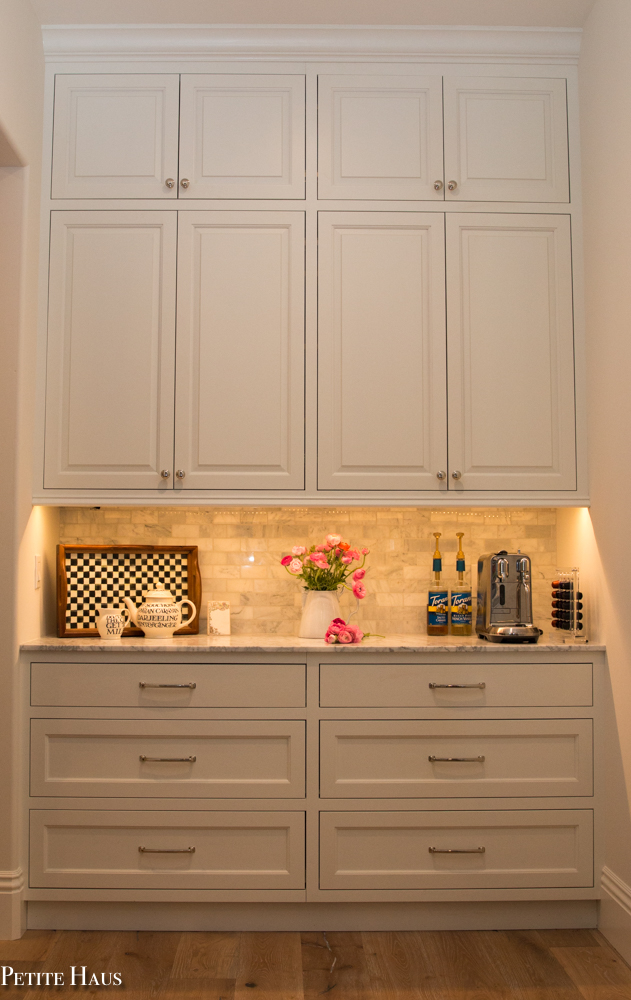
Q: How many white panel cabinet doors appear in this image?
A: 8